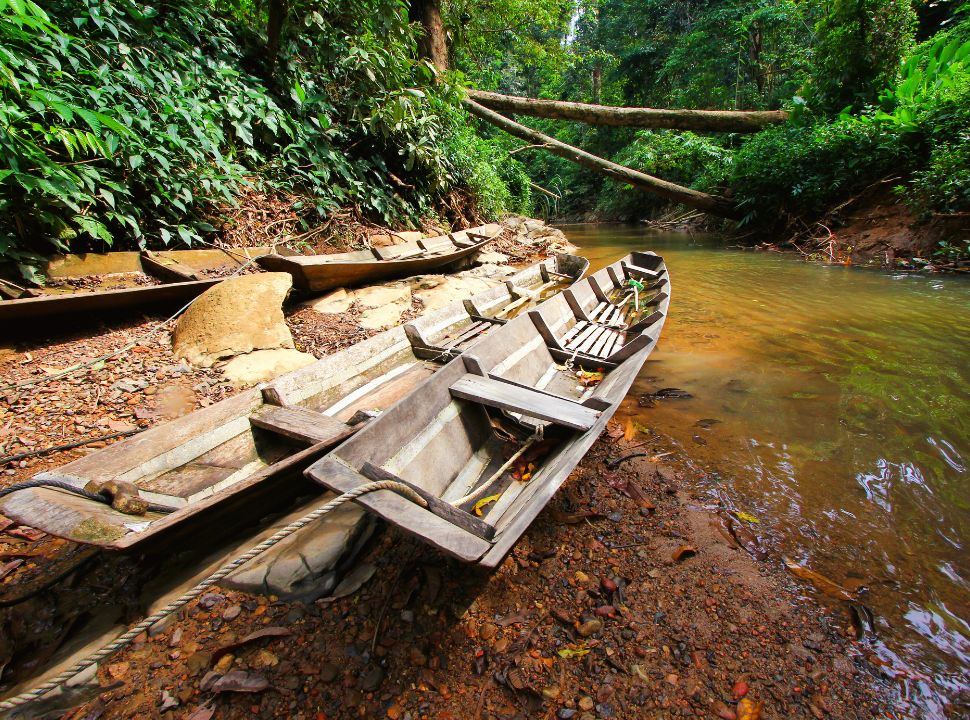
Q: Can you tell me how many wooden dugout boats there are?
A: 4